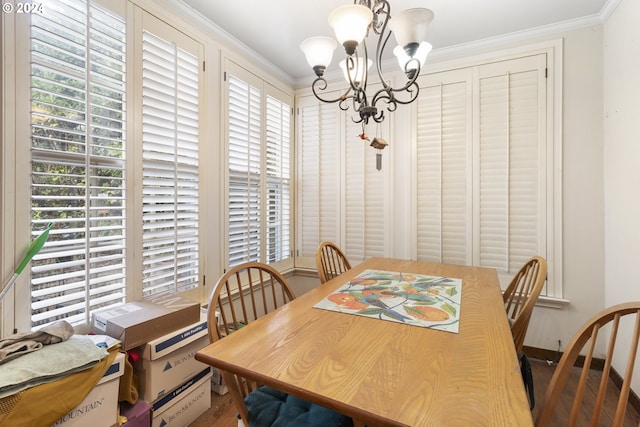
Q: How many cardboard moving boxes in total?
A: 4